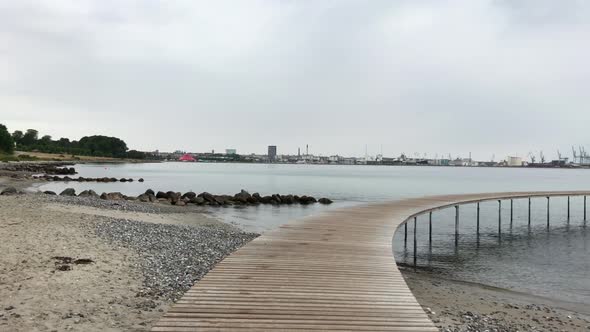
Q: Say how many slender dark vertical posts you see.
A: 11